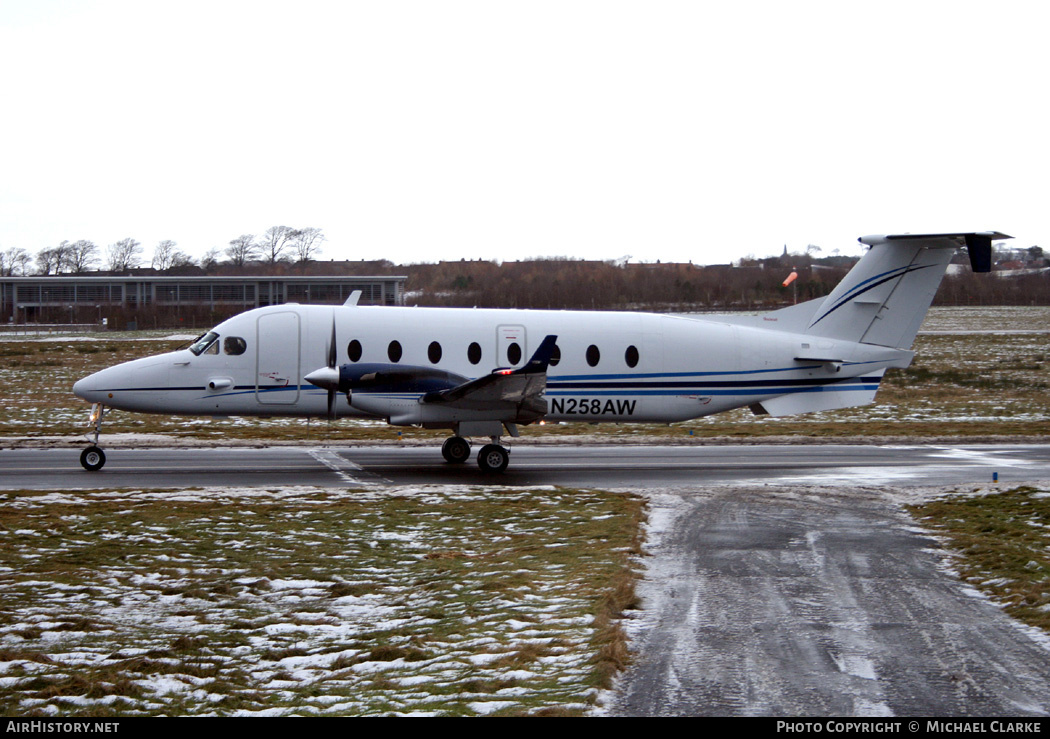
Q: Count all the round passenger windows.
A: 8